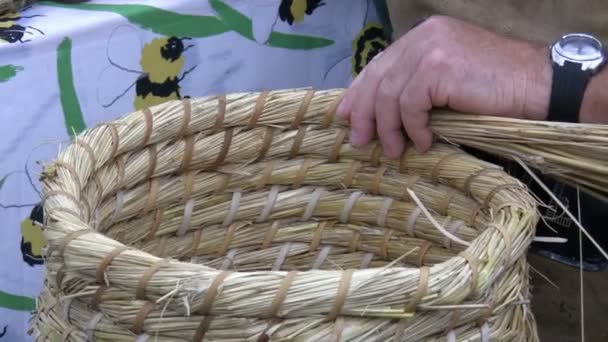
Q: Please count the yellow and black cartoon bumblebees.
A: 5